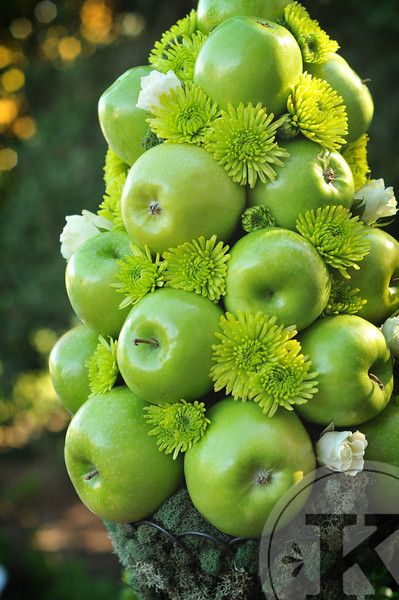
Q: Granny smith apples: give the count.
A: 15